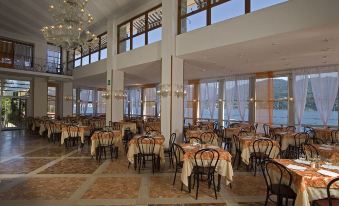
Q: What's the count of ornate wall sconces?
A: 5